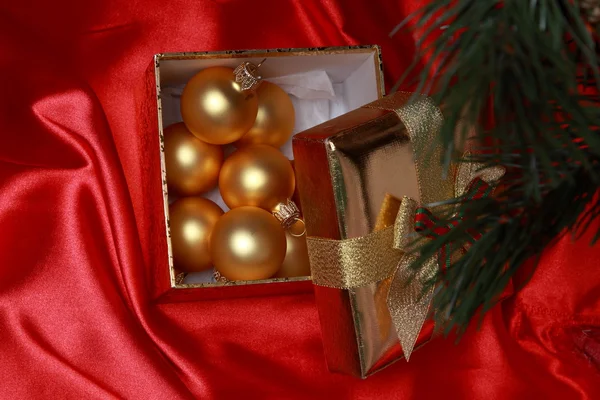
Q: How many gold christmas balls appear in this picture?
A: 7